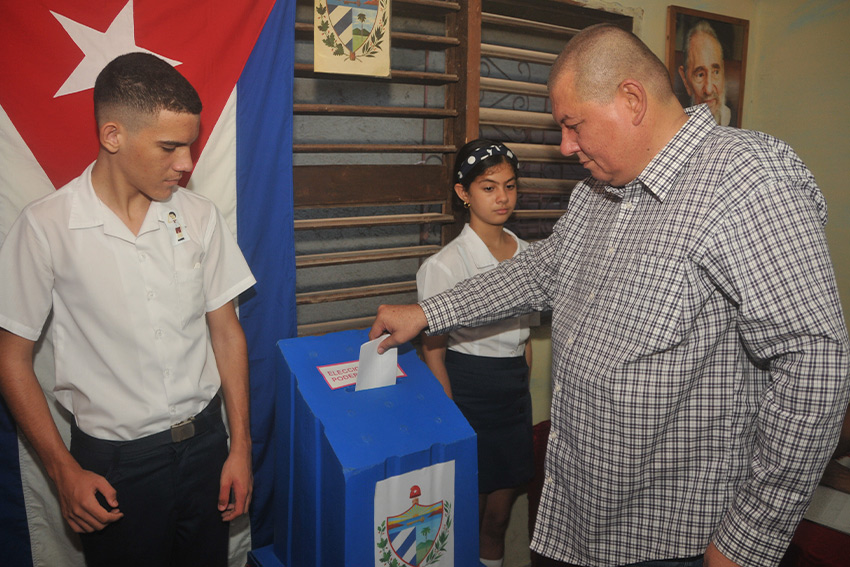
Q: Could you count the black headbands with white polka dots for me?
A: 1